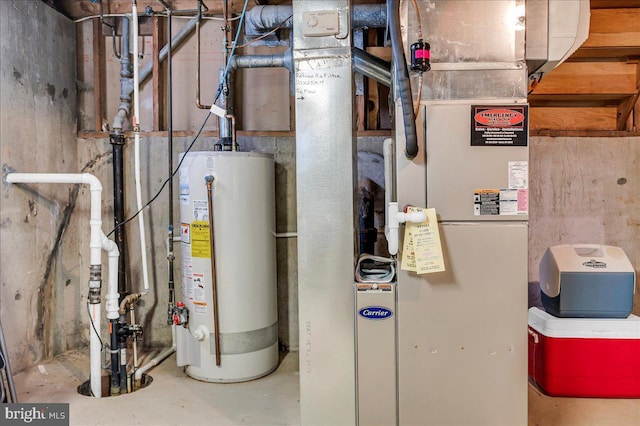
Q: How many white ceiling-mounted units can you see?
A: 1